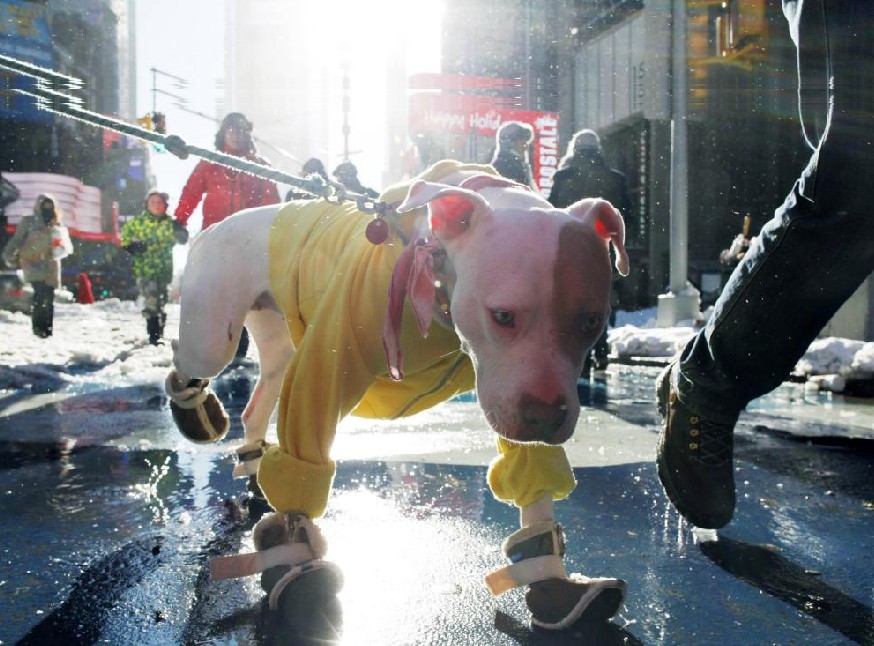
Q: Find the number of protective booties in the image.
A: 4